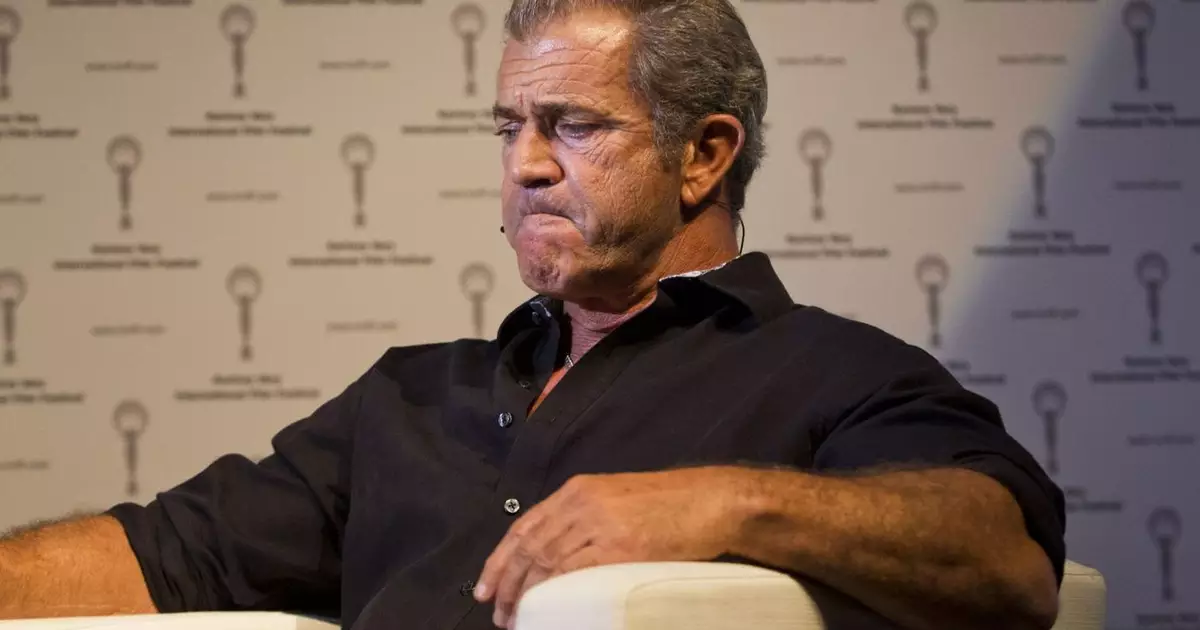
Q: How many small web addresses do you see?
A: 14